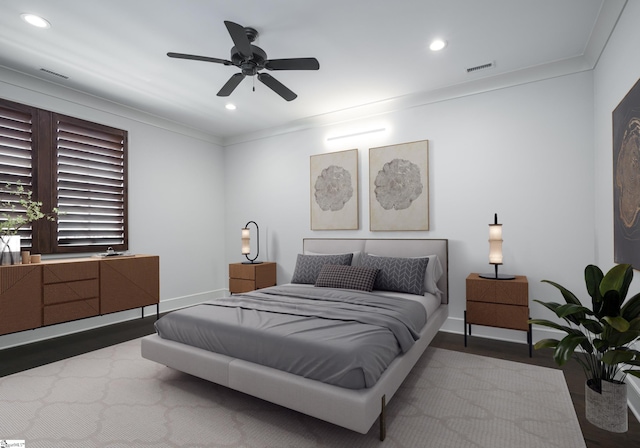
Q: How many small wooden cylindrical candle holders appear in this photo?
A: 2